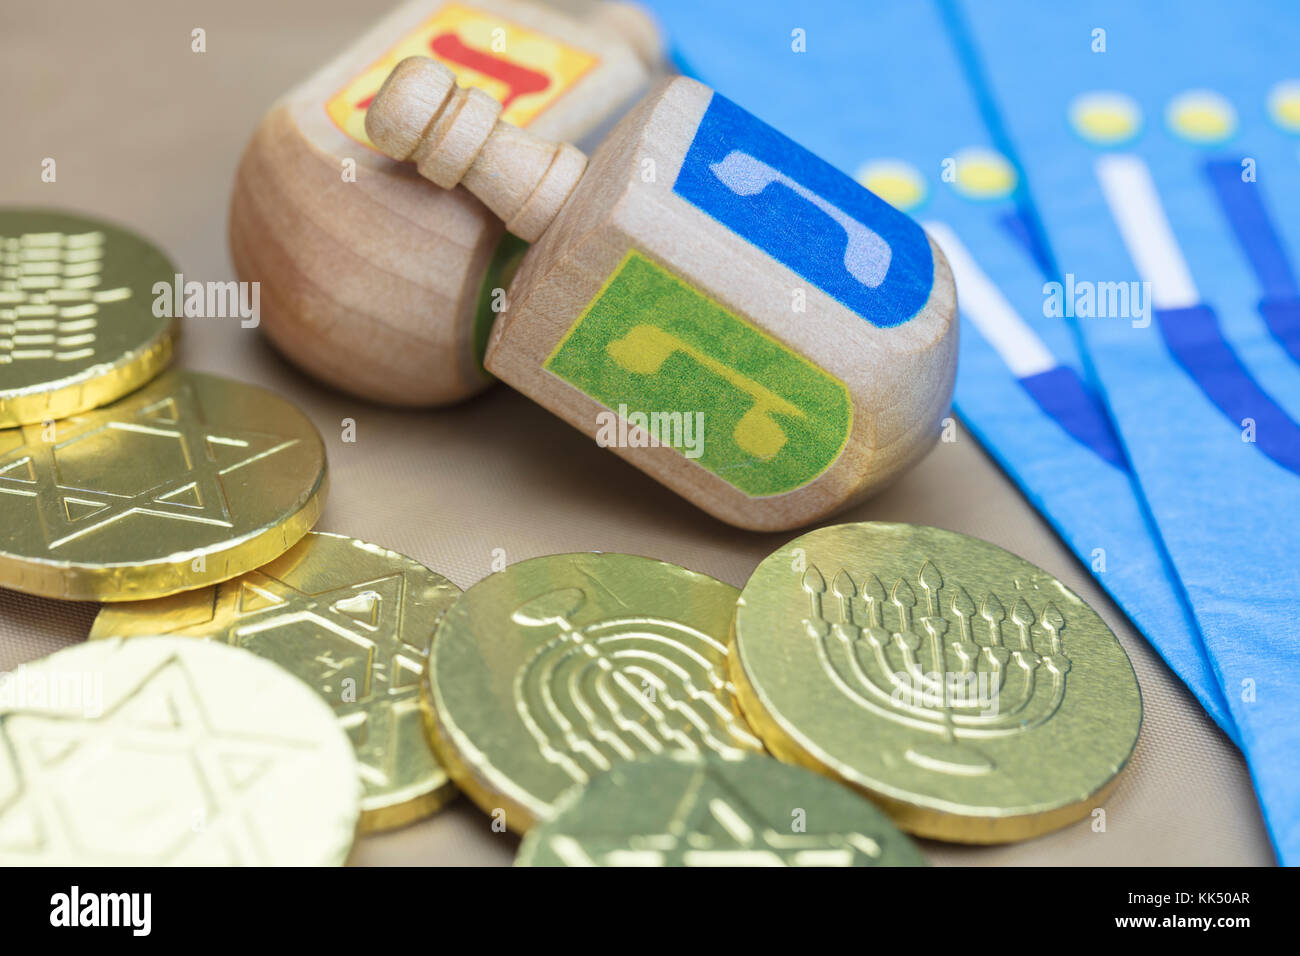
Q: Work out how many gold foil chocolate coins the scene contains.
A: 7